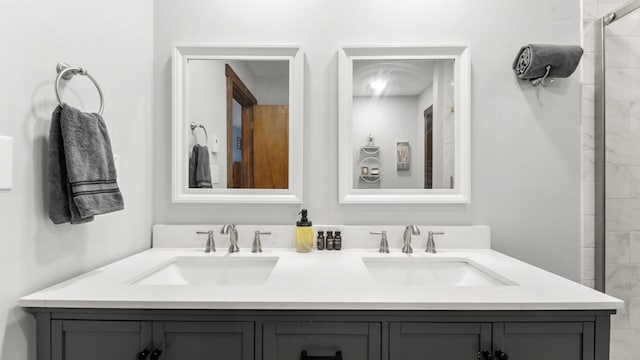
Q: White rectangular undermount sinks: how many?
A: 2